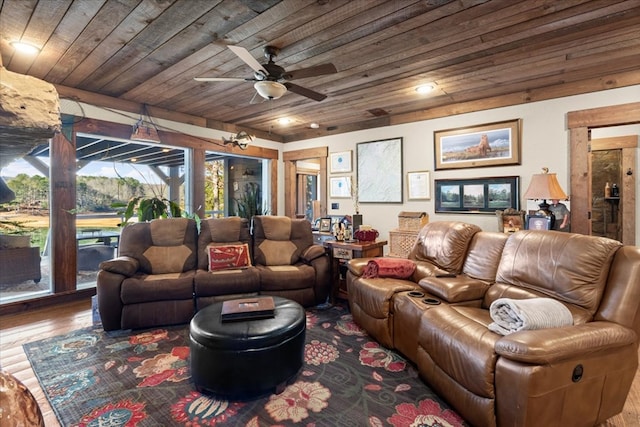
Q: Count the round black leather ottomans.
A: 1